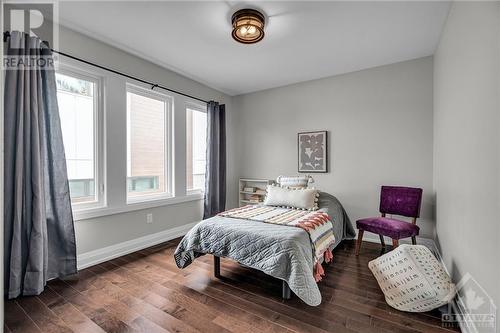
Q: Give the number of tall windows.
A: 3